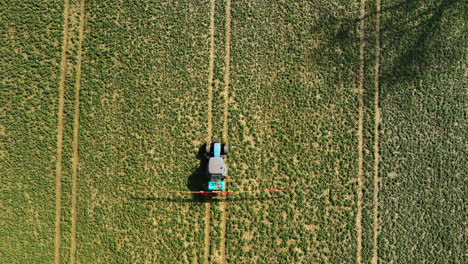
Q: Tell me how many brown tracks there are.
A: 6